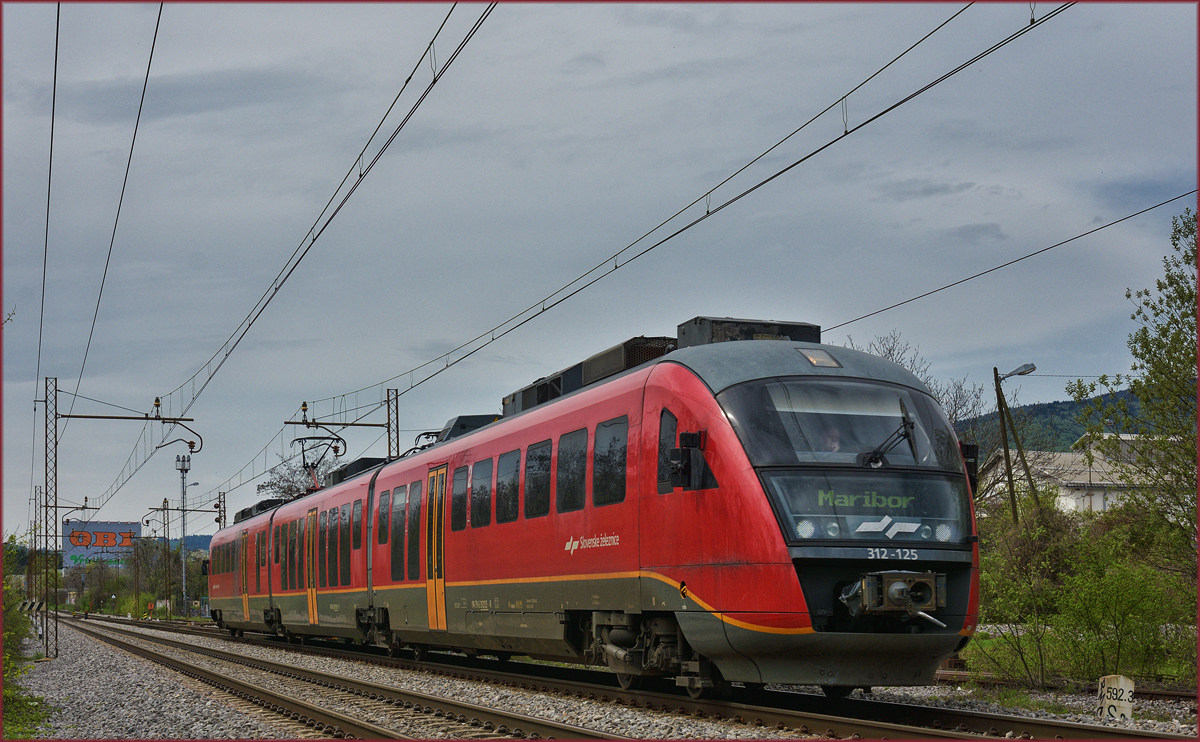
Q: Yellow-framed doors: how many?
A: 3